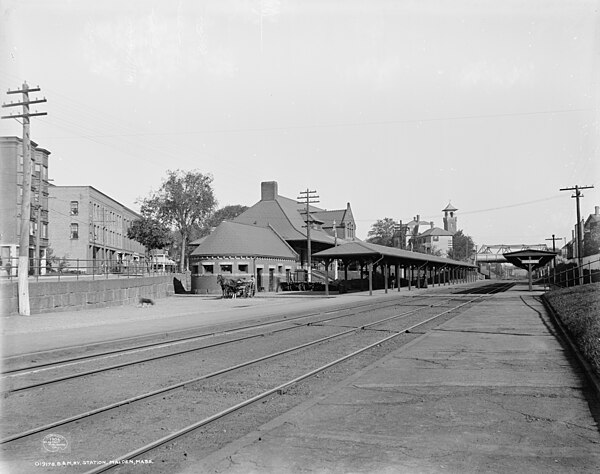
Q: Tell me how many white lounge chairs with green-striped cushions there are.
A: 0